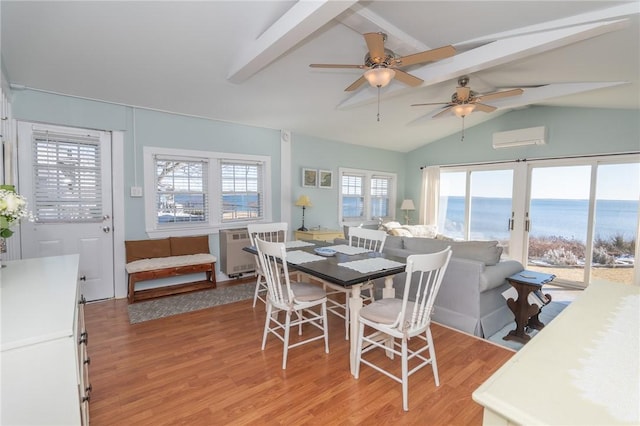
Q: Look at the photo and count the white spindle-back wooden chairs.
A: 4